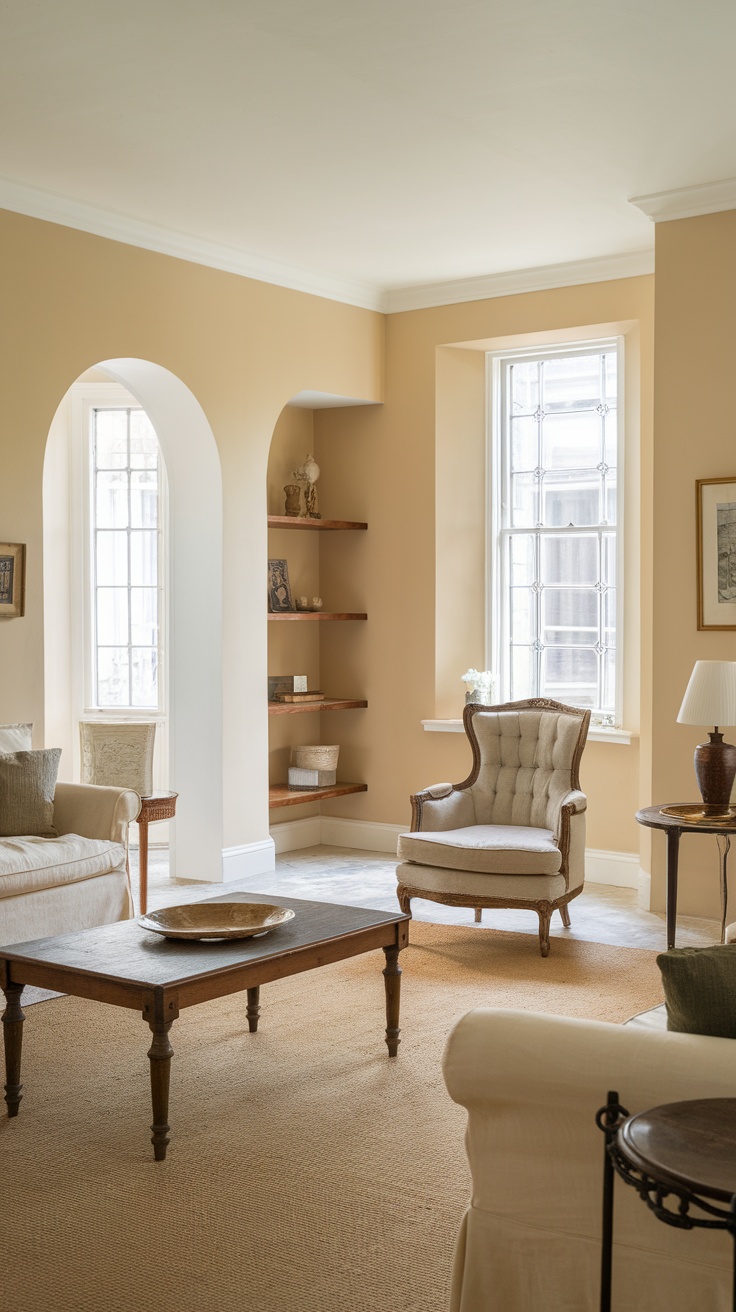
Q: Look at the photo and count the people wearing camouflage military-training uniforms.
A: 0